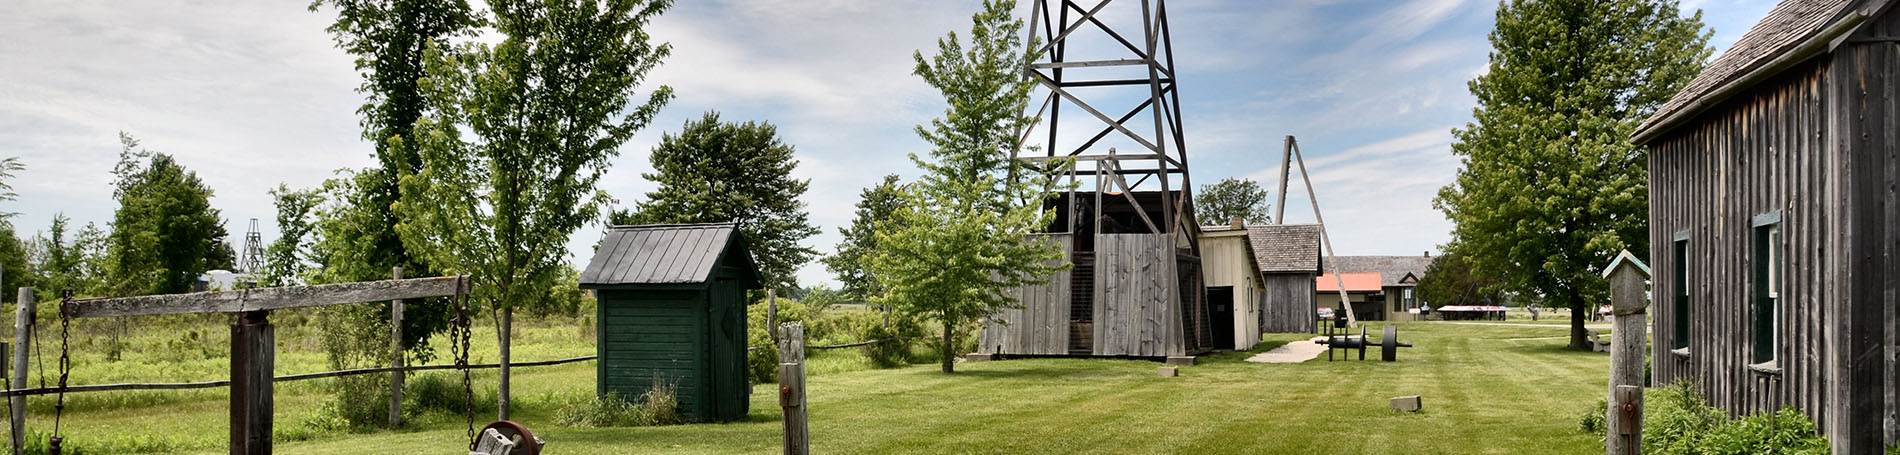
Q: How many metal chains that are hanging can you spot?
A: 2